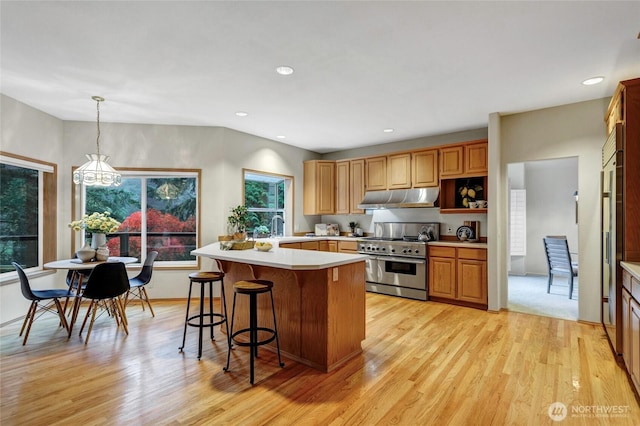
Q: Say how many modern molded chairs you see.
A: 4